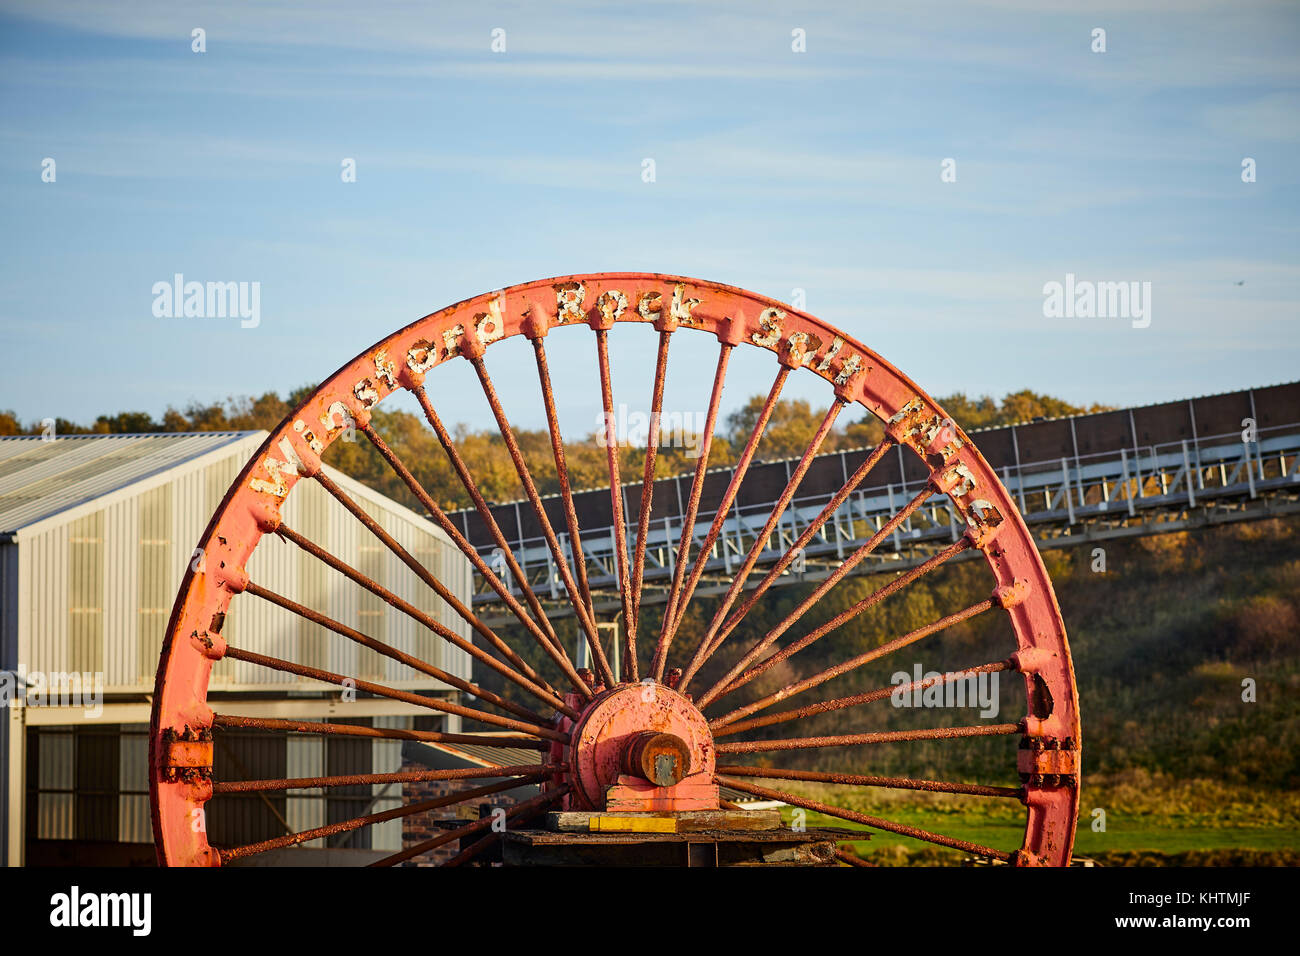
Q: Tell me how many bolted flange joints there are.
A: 2